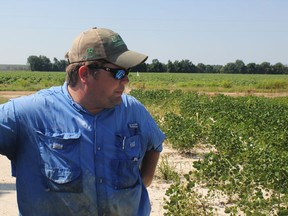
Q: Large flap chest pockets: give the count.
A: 2